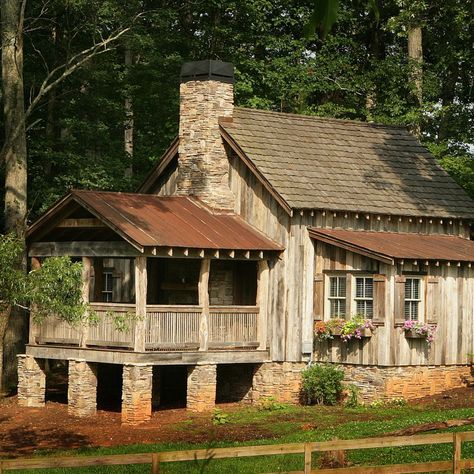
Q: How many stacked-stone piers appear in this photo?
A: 4